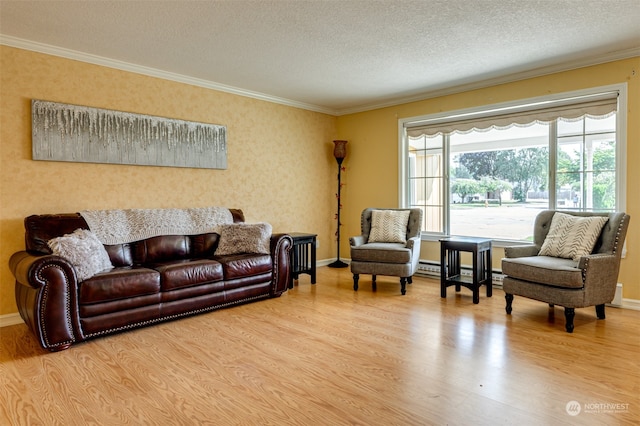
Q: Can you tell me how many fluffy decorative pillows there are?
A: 2